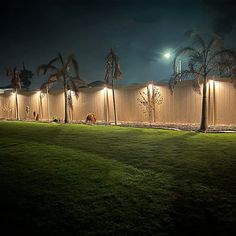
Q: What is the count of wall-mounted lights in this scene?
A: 6